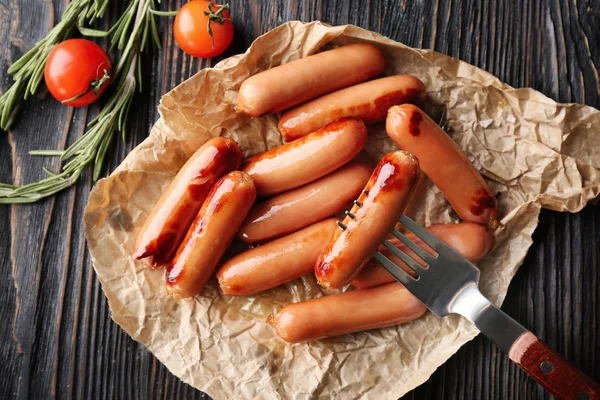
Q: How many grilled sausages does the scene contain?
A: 11